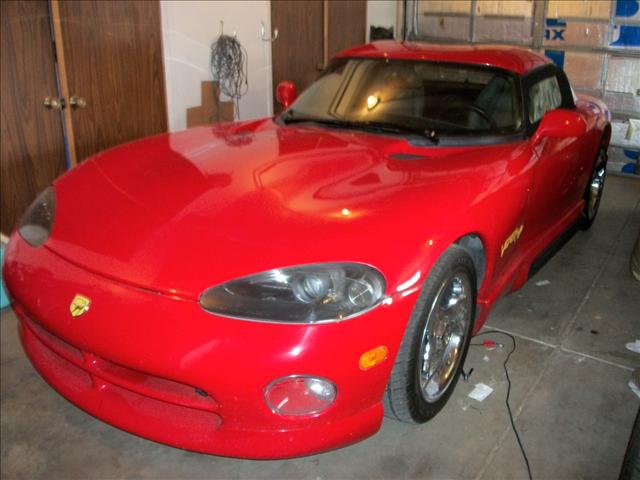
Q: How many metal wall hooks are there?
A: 2